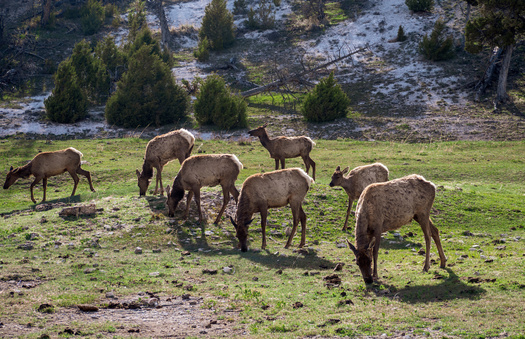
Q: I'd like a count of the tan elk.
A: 7